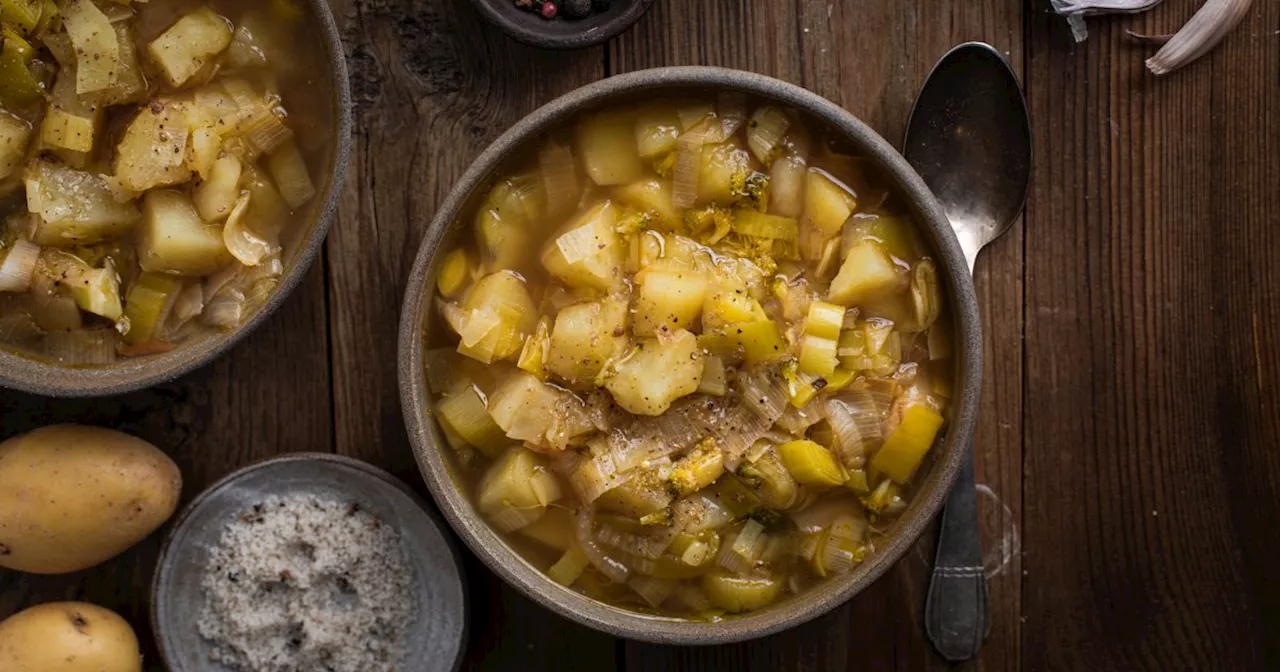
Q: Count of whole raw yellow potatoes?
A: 2